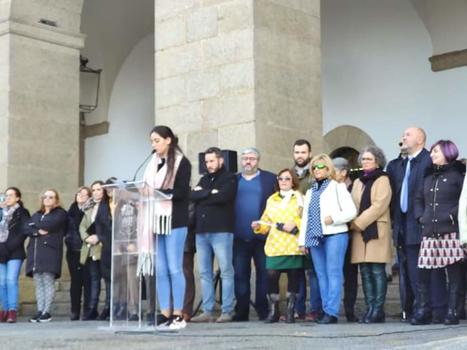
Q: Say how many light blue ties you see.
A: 1